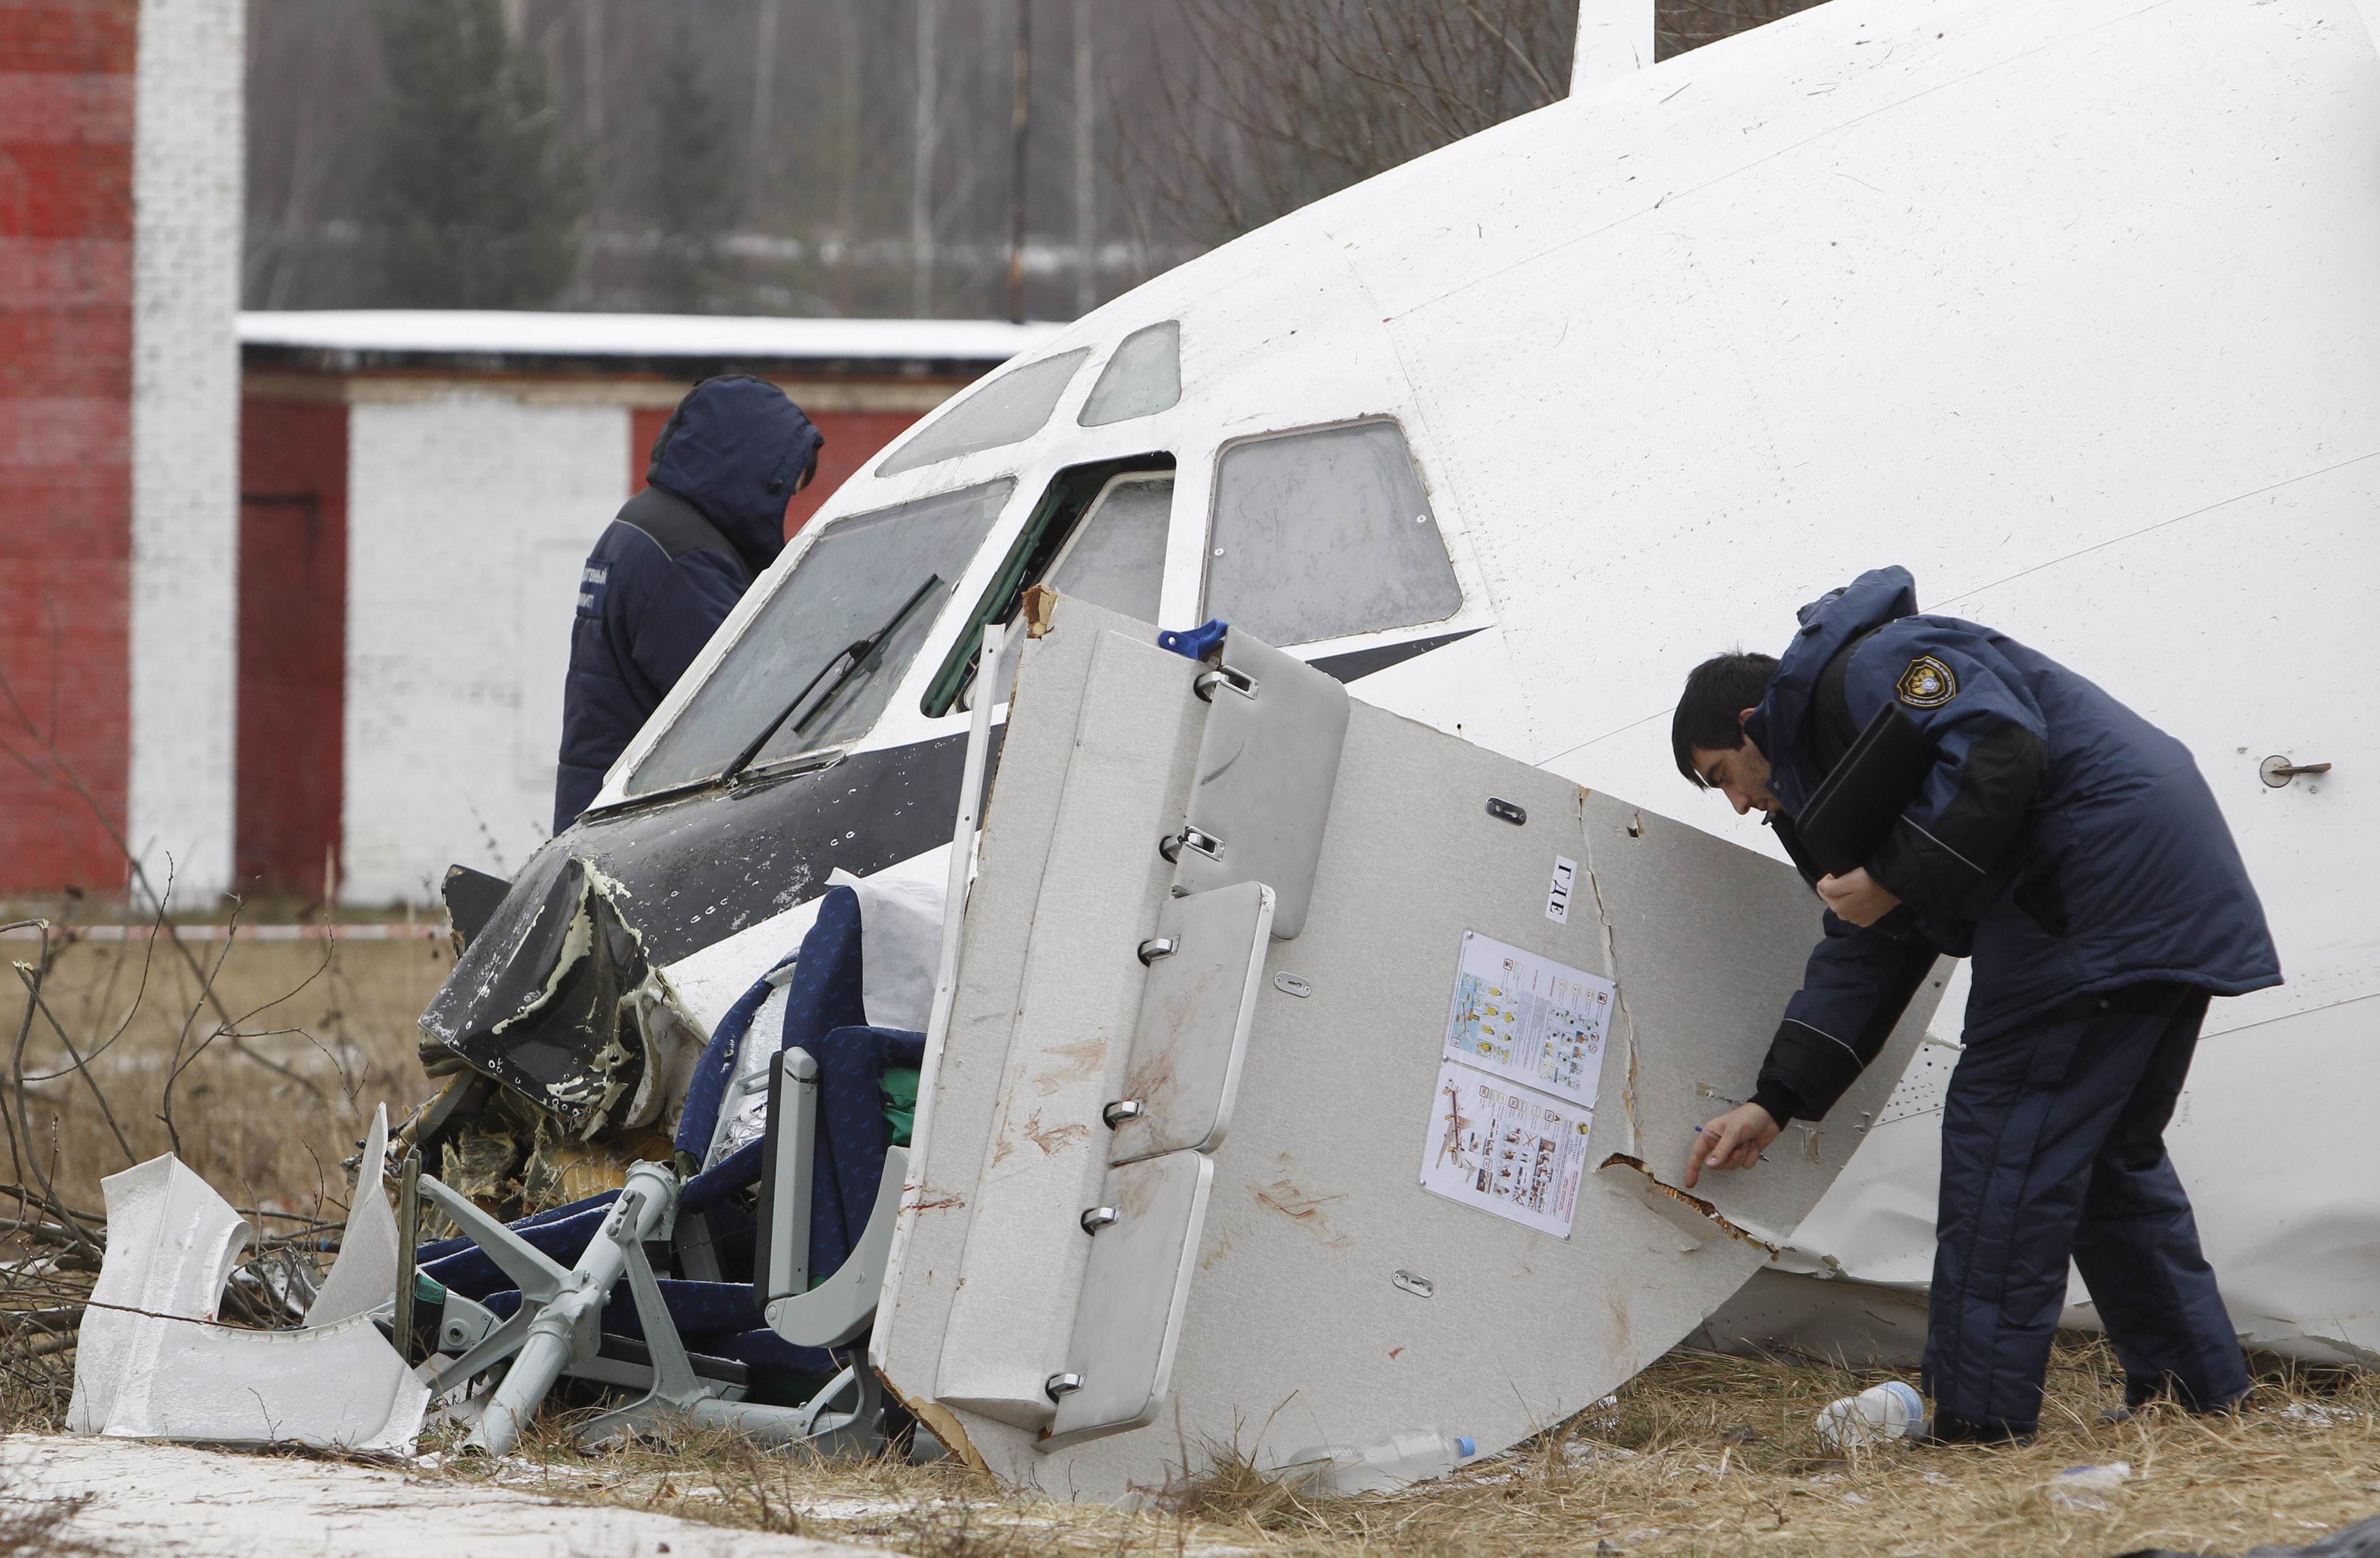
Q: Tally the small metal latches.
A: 6